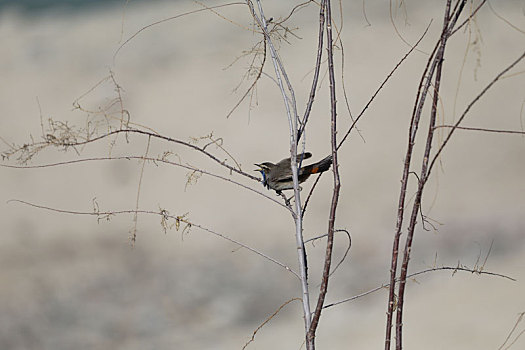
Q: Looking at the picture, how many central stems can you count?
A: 4